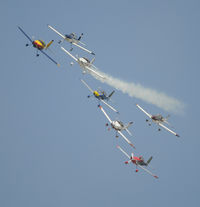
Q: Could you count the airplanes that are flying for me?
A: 7